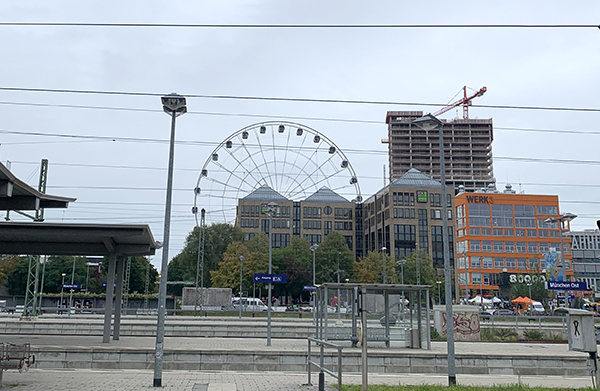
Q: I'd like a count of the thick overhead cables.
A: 2